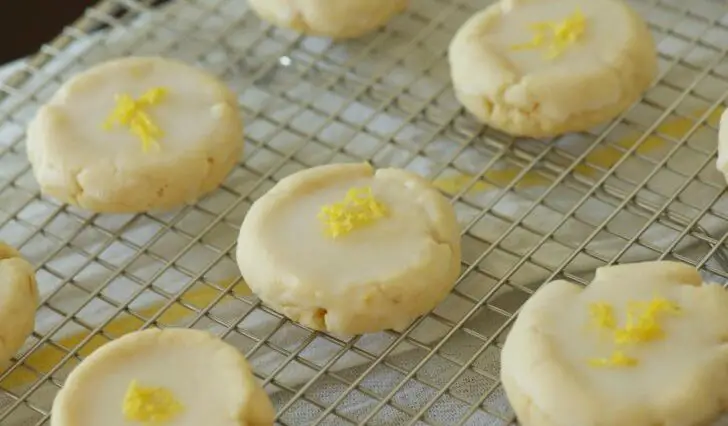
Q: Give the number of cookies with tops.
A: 5